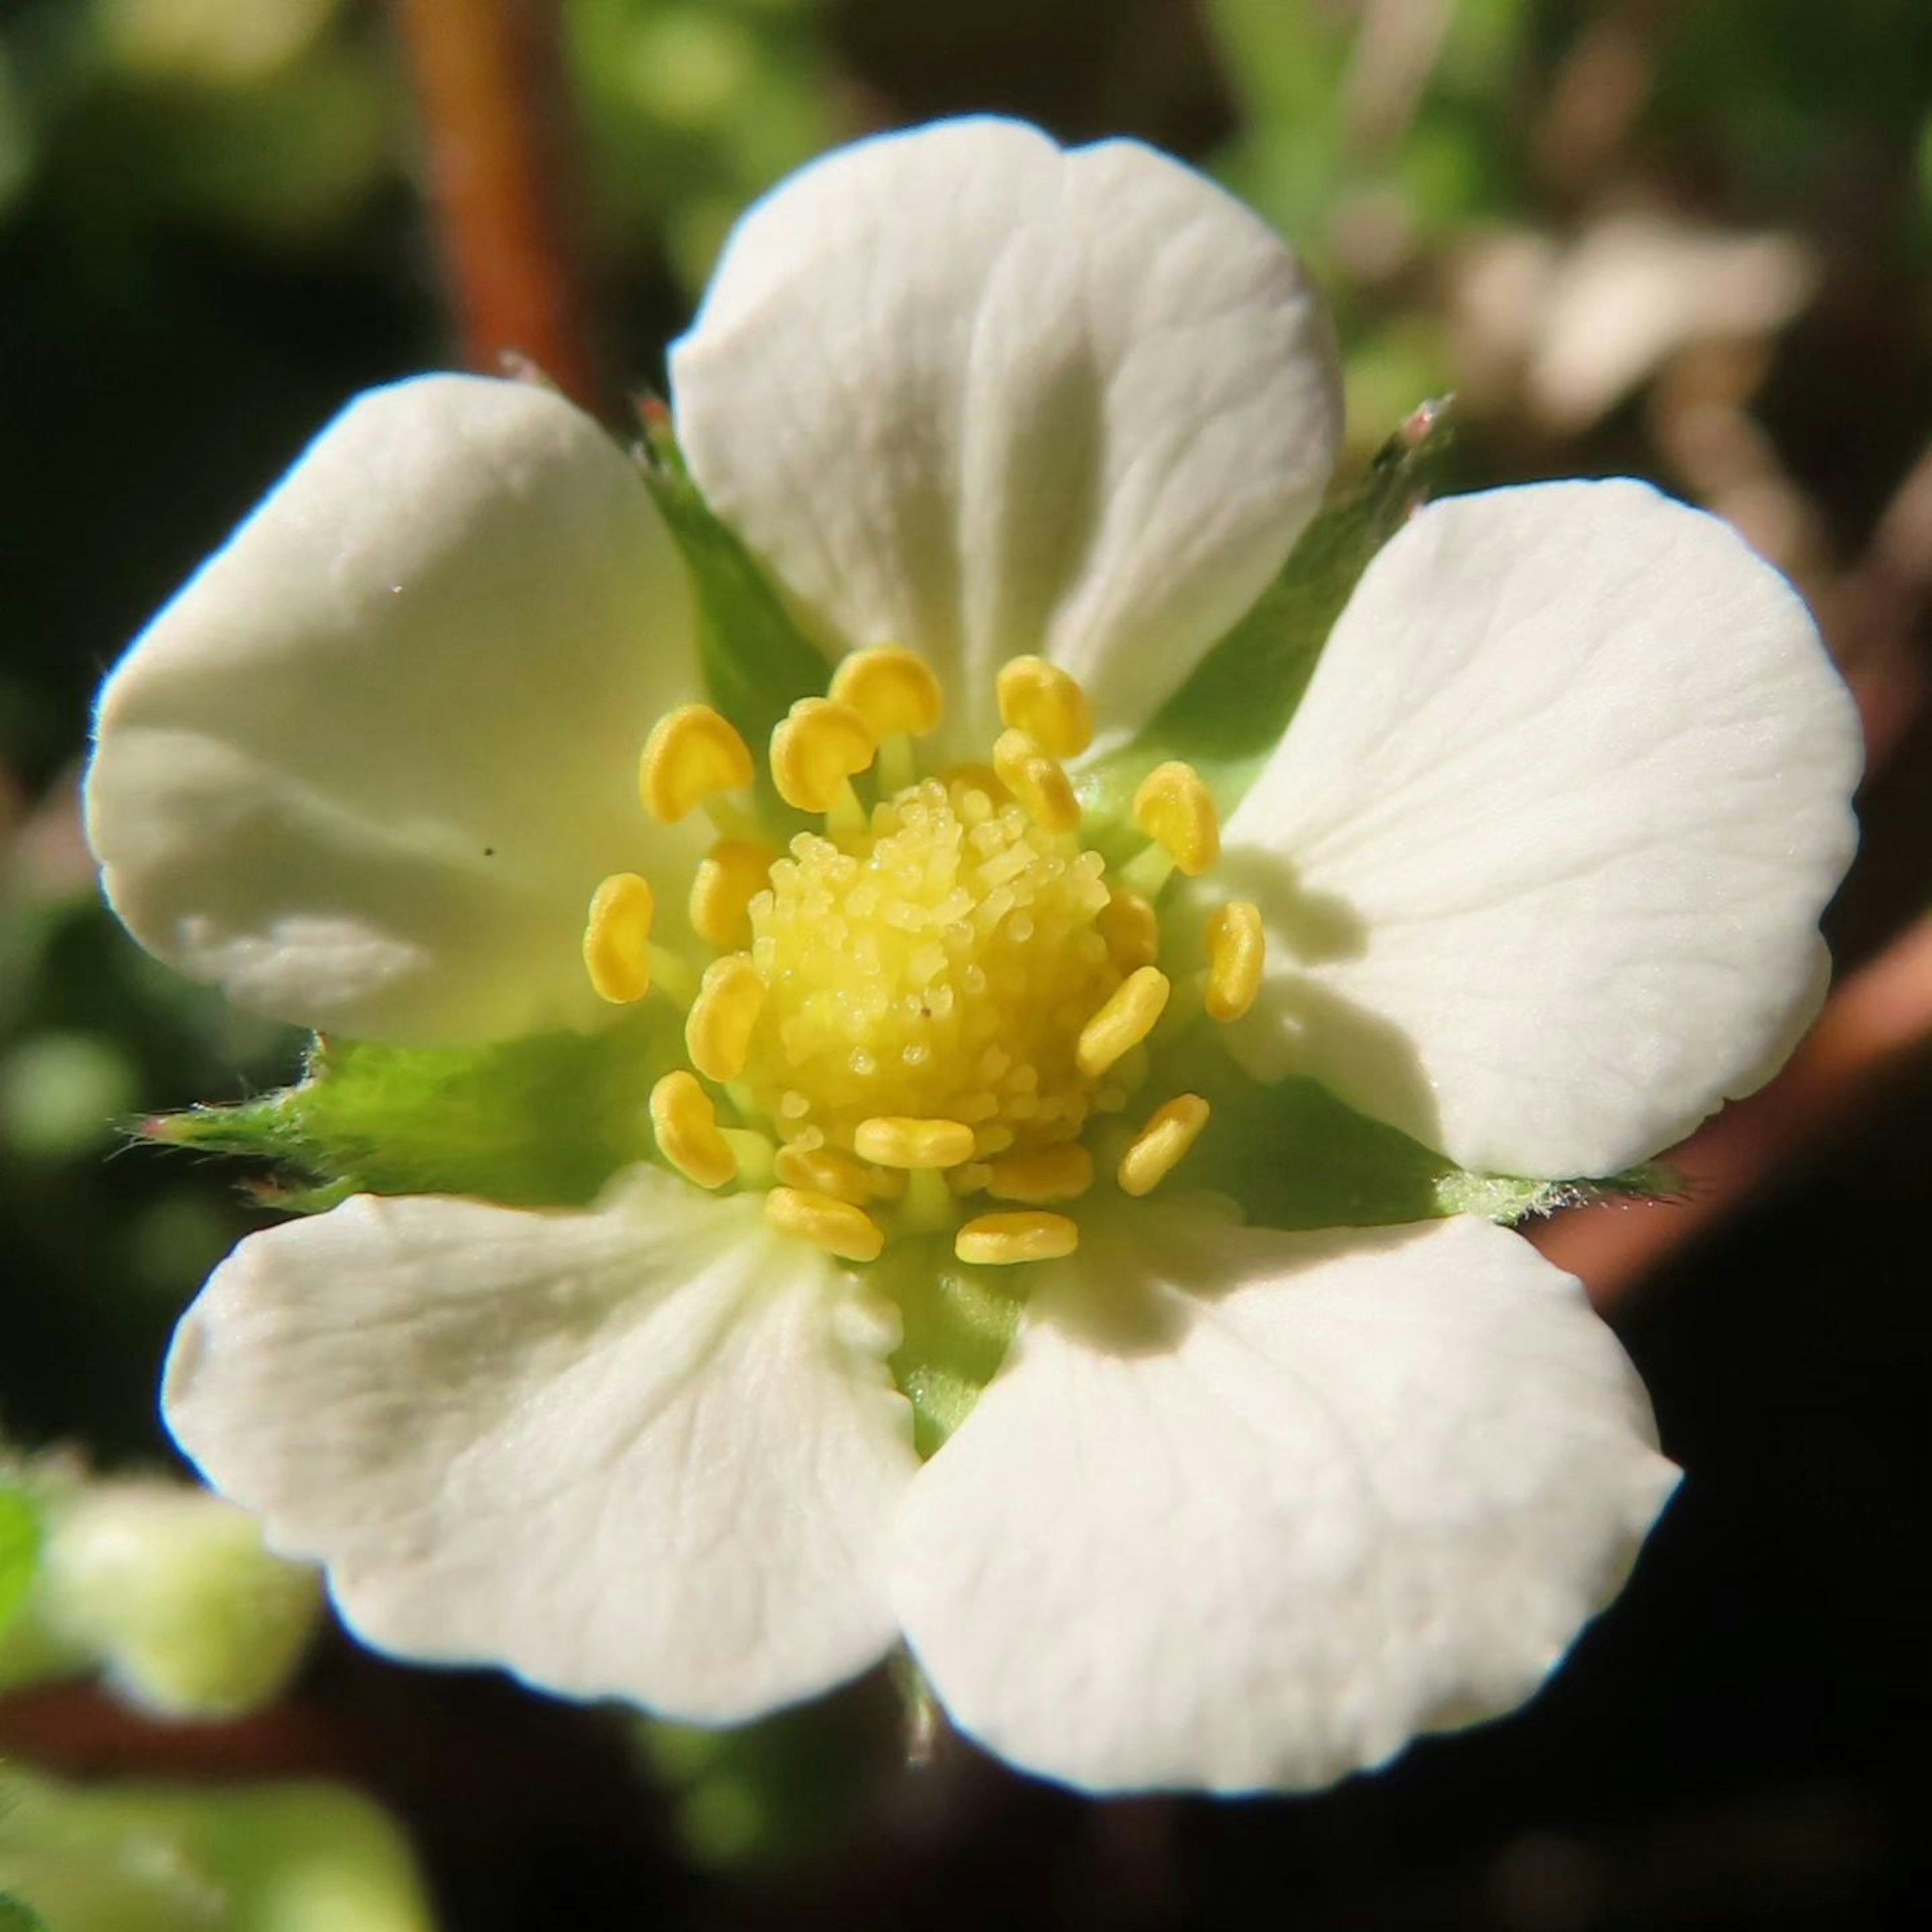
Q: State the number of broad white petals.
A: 5